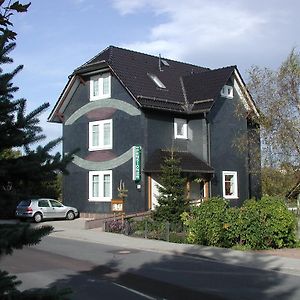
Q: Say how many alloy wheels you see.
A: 2